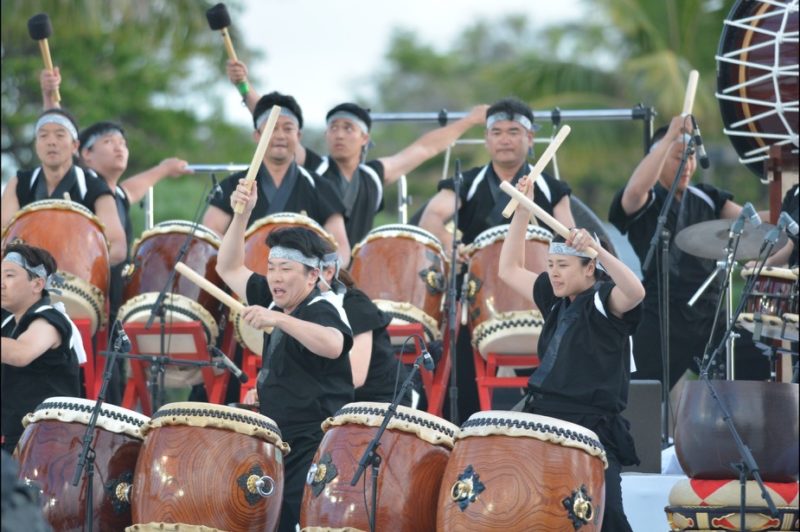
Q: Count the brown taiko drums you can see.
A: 9